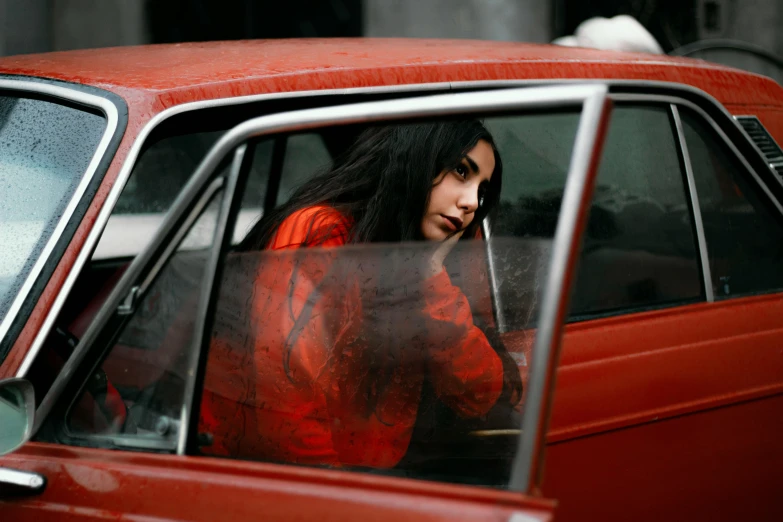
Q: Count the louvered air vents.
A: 1